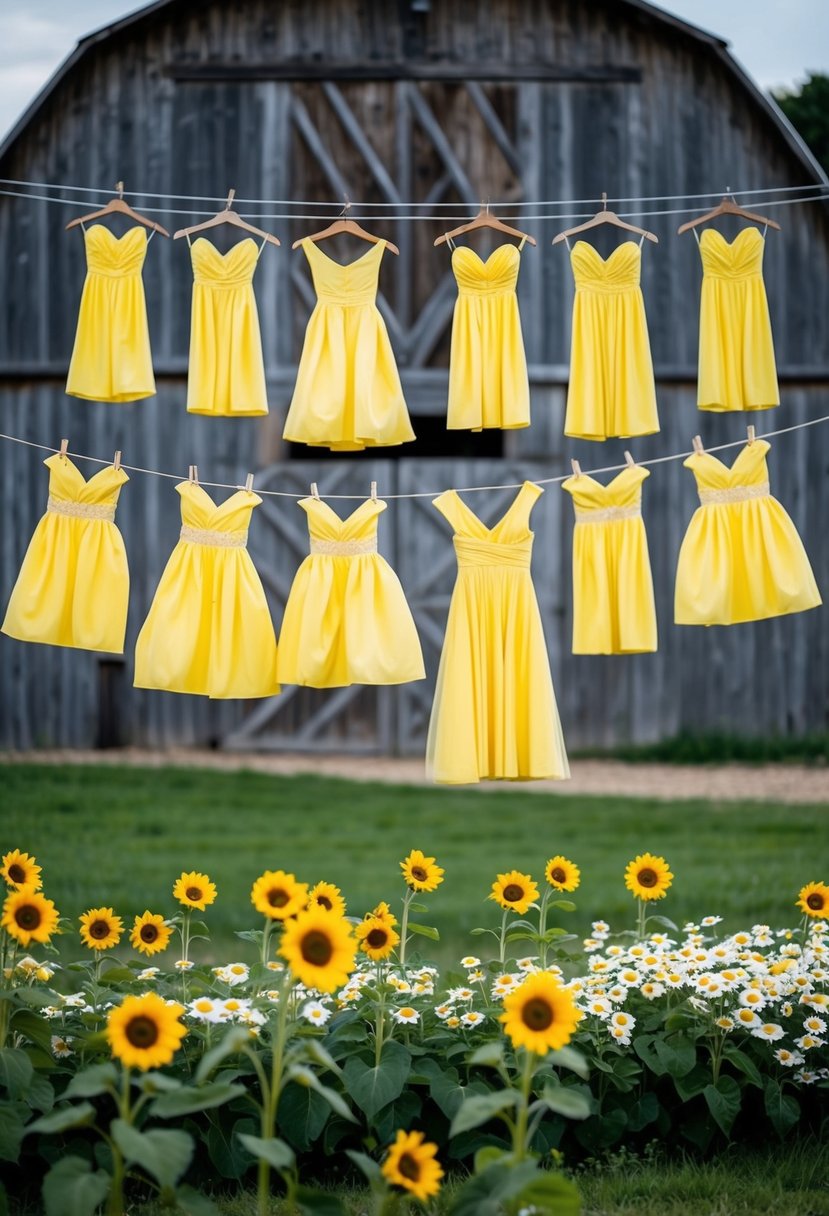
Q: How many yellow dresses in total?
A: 12